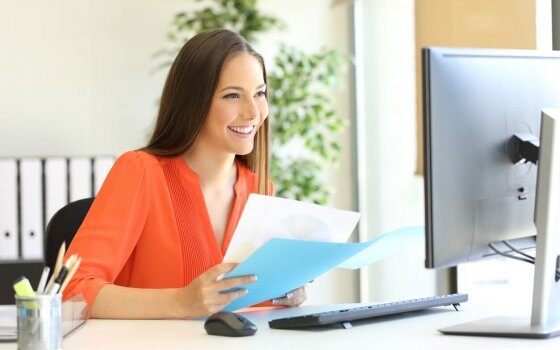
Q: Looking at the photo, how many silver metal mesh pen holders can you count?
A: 1